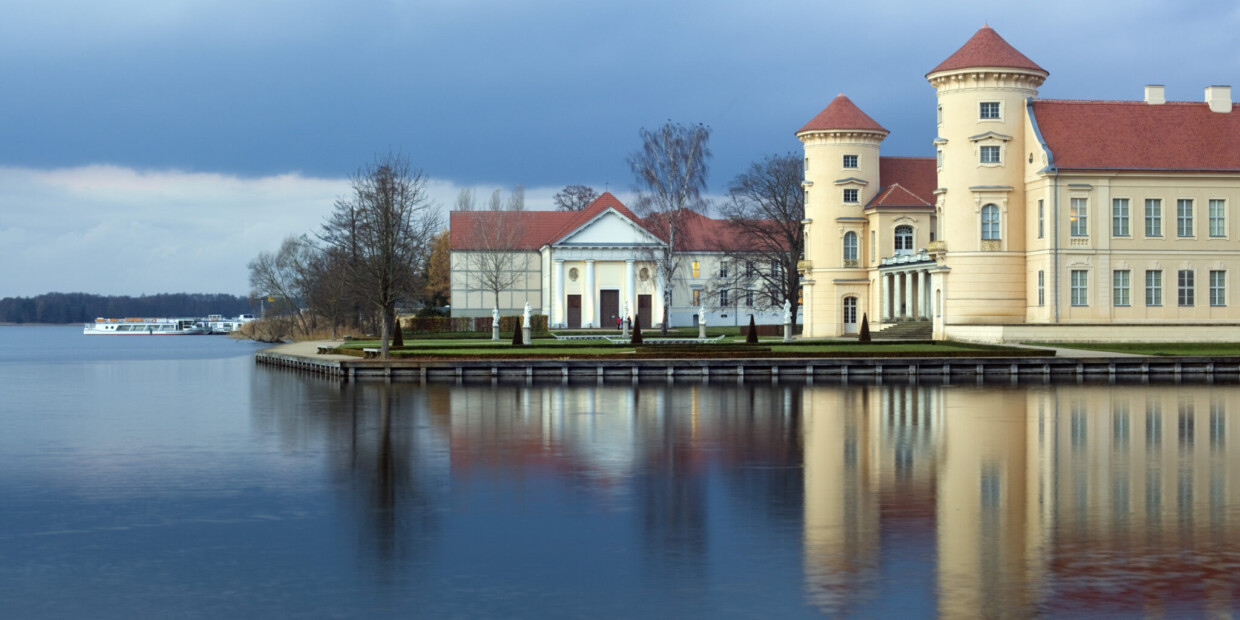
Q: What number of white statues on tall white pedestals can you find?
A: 5